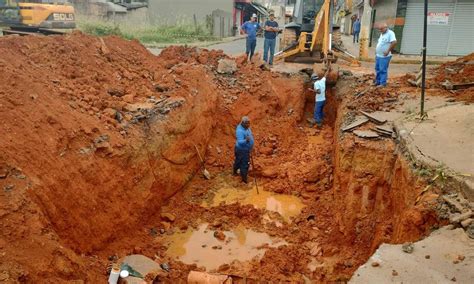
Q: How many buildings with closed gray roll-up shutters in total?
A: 1